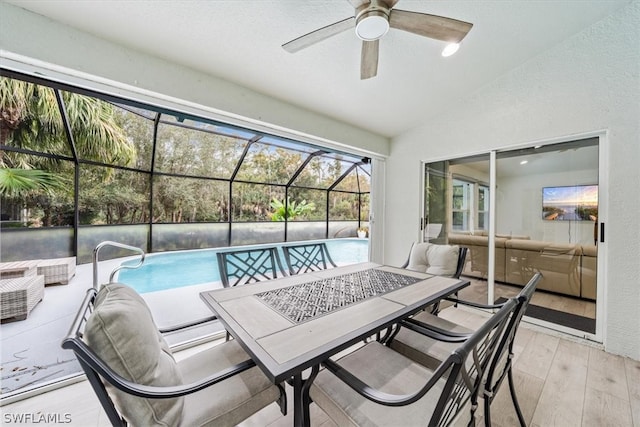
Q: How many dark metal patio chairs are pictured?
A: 6